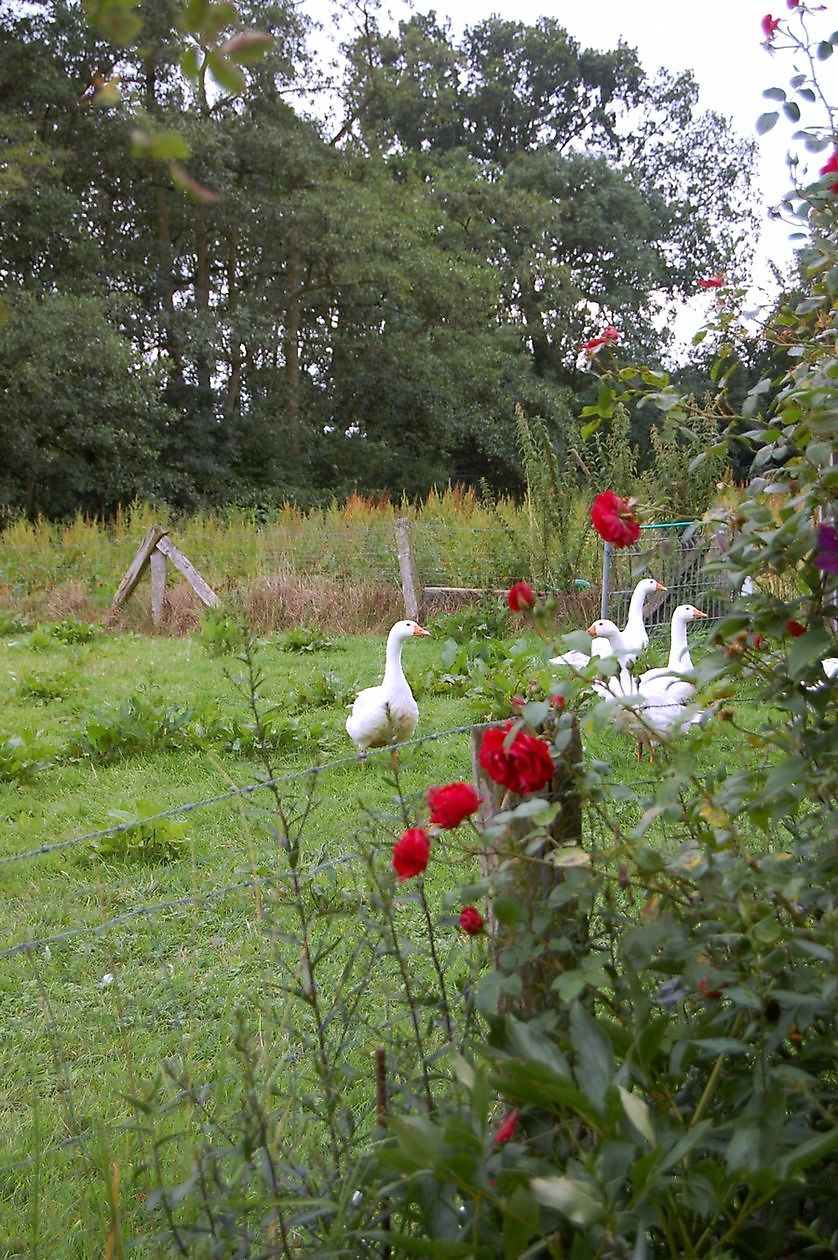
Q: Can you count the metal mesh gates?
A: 1